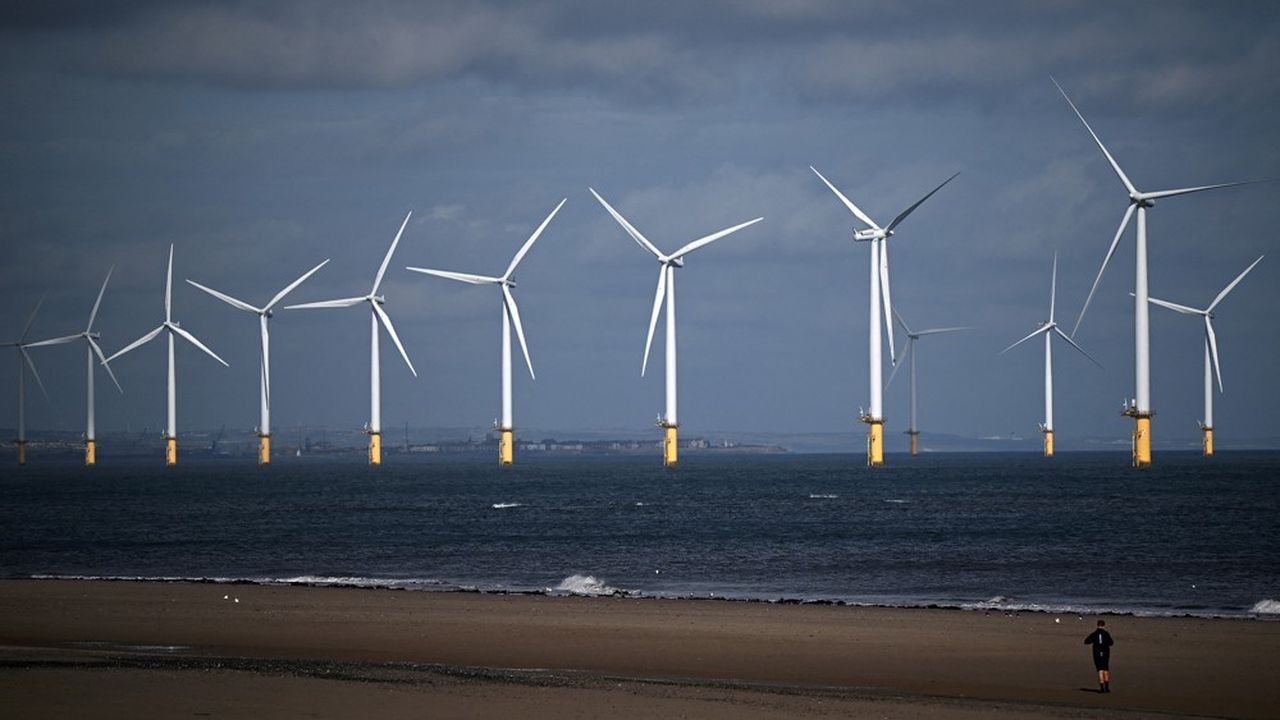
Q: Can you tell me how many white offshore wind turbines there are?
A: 12